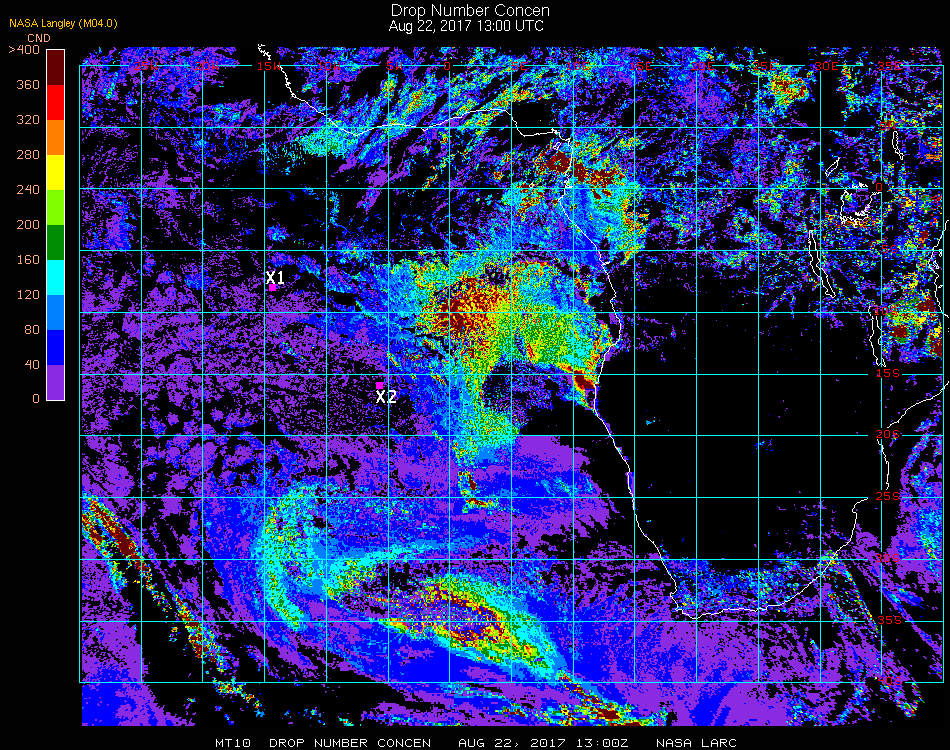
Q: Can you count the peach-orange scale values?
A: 11